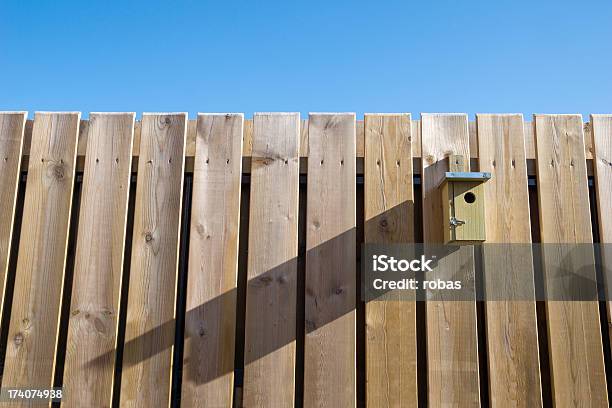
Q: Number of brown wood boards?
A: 12